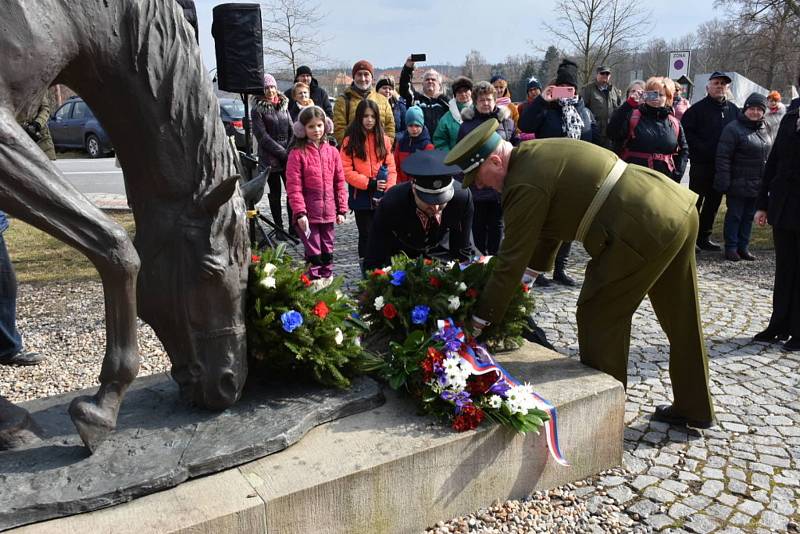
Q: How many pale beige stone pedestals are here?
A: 1